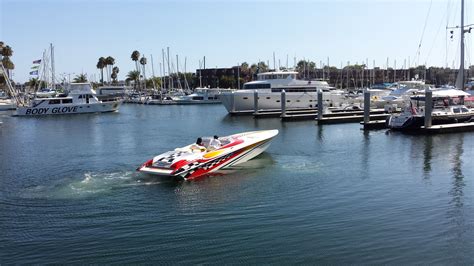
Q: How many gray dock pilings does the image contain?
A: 5